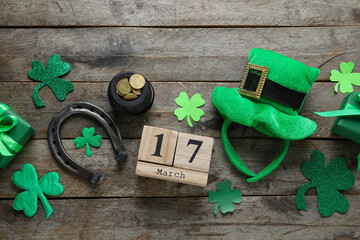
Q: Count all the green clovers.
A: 7